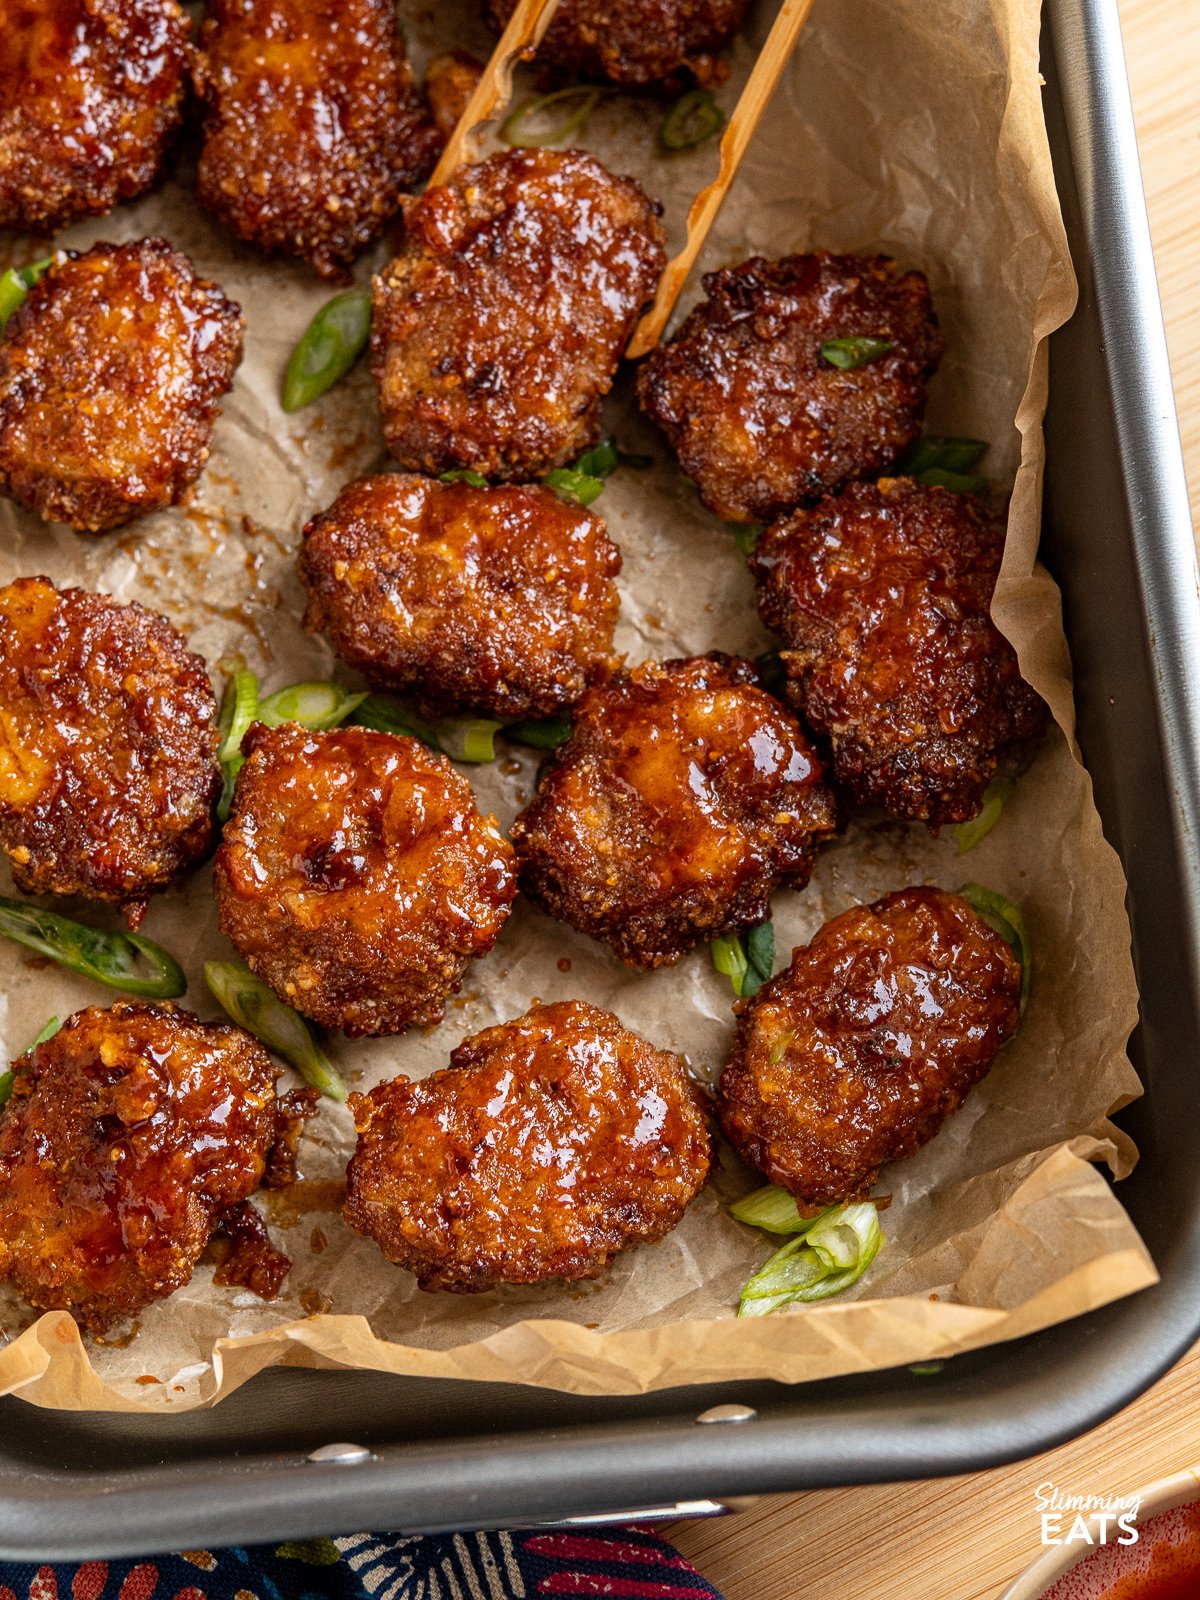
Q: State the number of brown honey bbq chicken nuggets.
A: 14